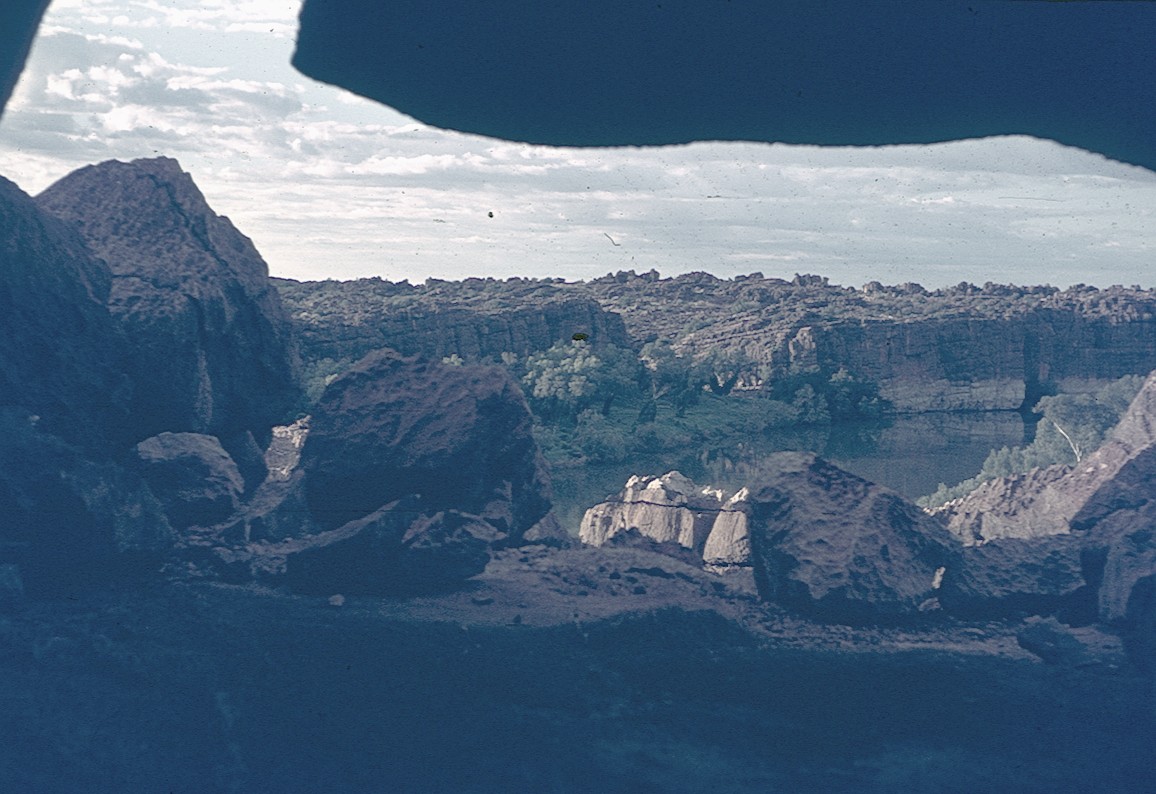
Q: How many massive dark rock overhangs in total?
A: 1